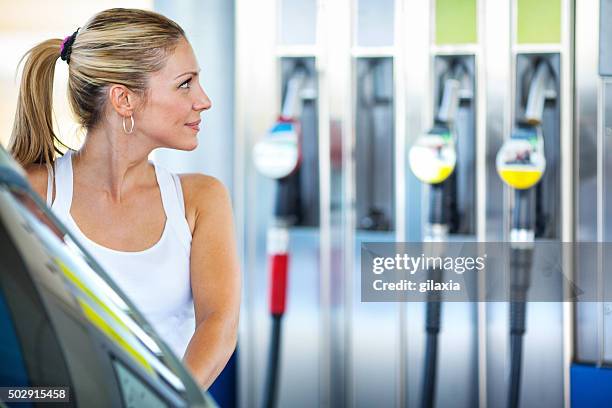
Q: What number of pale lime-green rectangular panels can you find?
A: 2